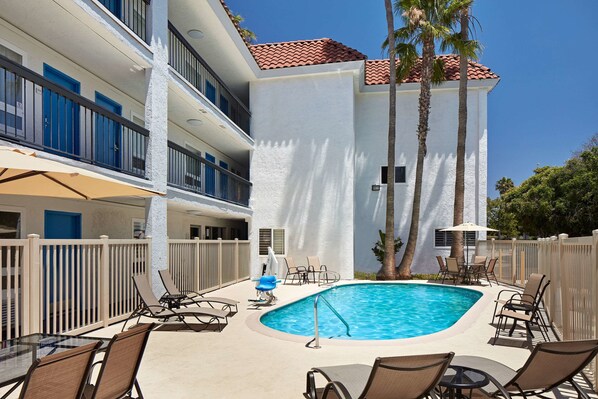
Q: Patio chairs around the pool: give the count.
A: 14